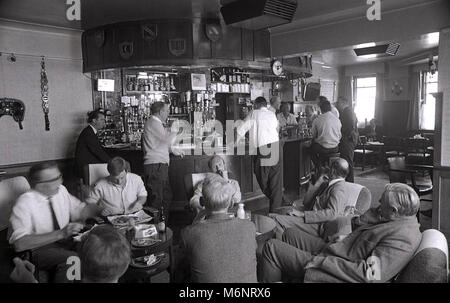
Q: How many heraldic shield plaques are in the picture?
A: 5